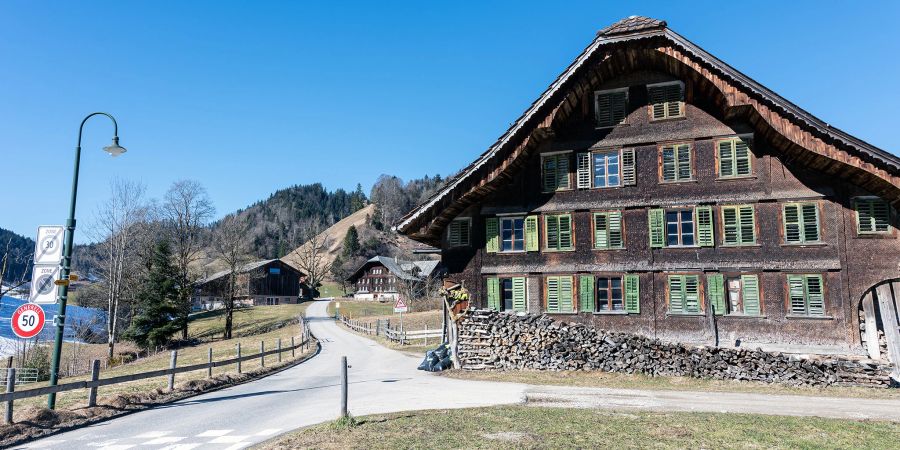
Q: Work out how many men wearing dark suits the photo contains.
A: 0